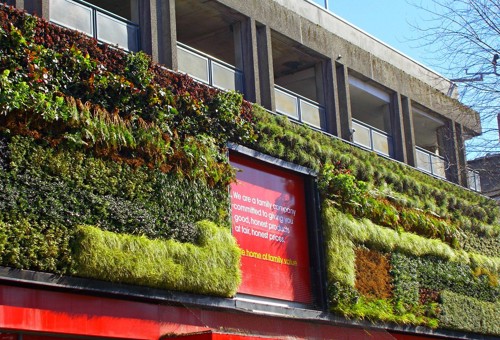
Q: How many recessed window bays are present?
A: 5